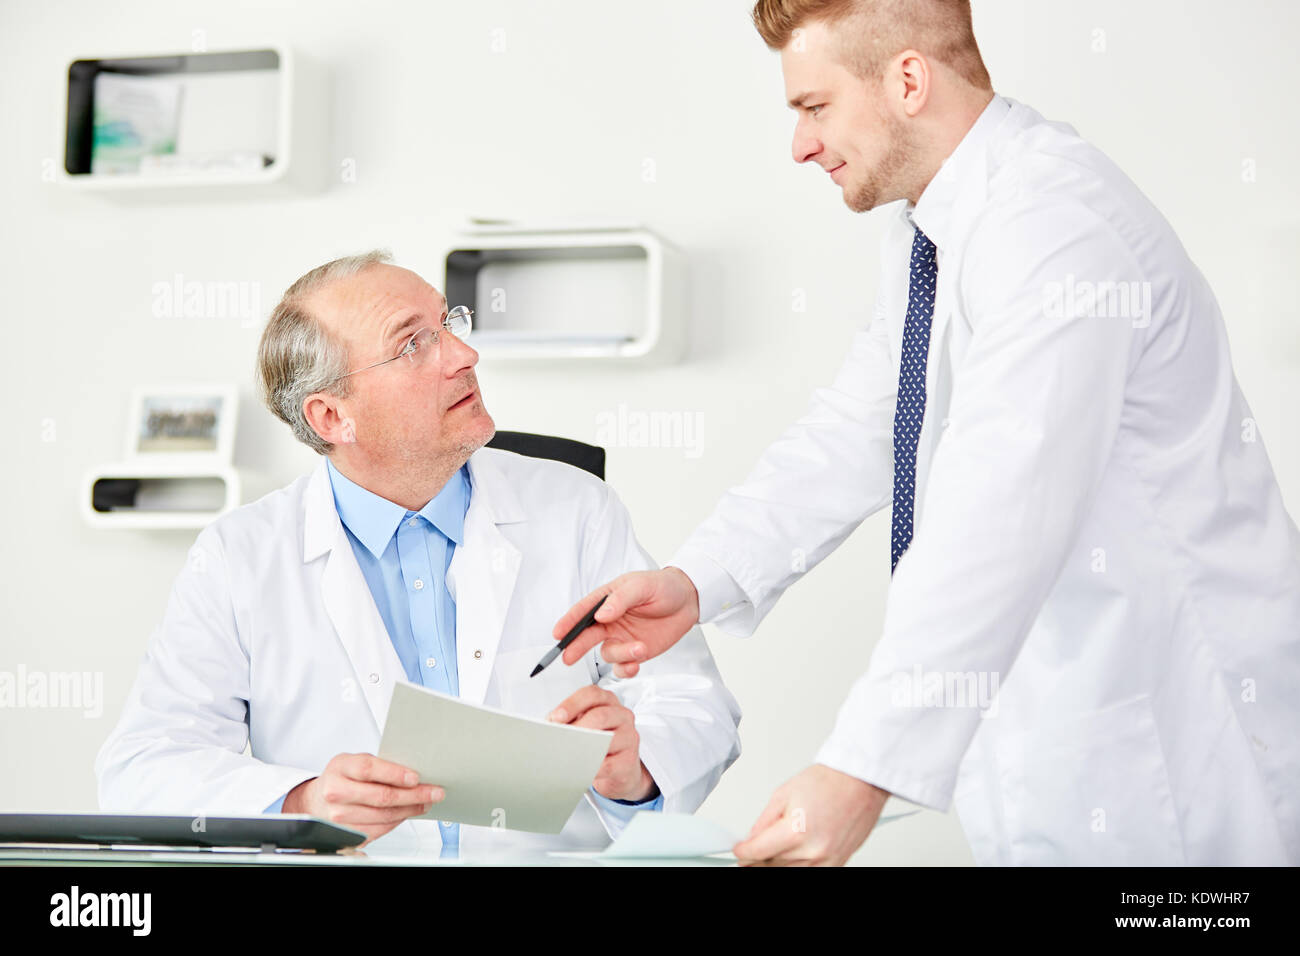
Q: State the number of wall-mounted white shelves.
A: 3